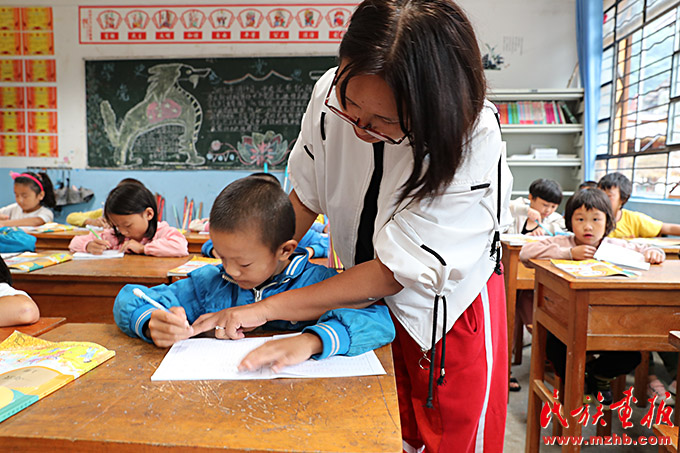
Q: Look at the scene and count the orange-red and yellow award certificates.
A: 12